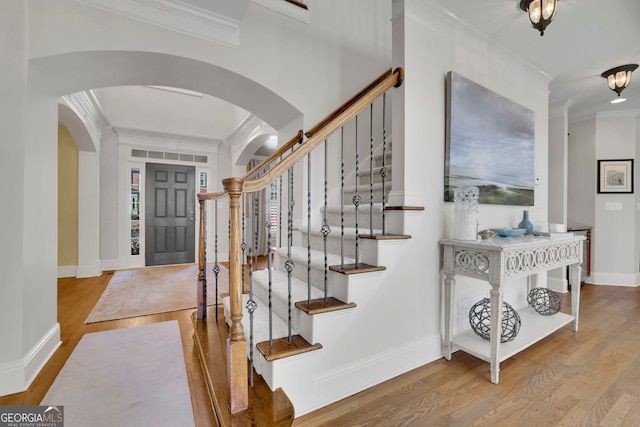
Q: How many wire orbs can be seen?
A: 2